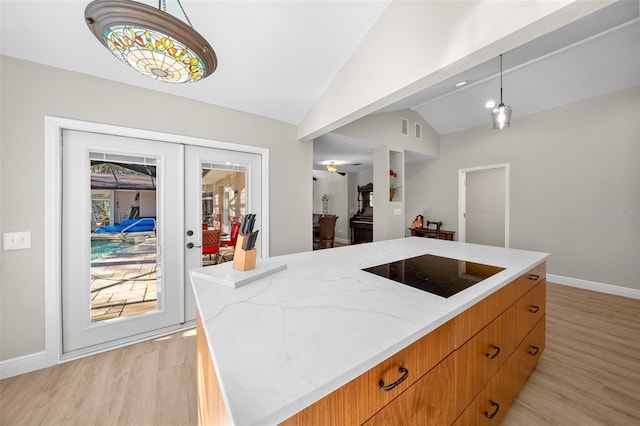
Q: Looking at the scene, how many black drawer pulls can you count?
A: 6